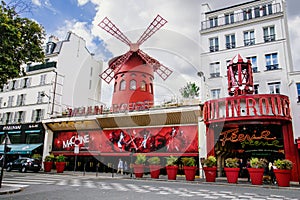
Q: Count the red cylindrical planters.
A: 10